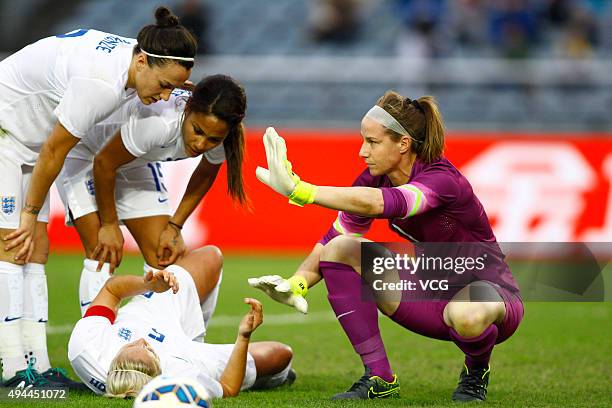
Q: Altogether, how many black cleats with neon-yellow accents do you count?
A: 2